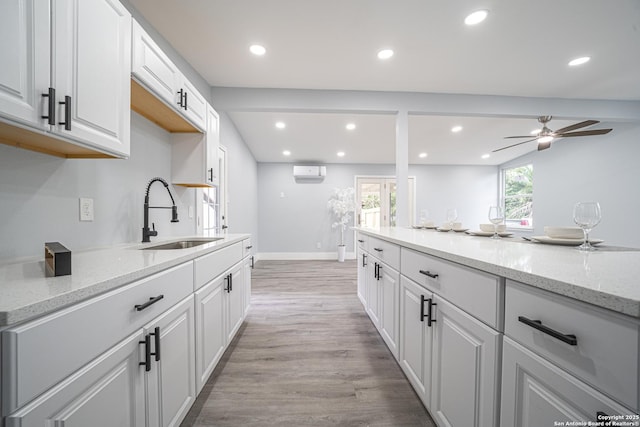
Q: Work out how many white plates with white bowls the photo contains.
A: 4